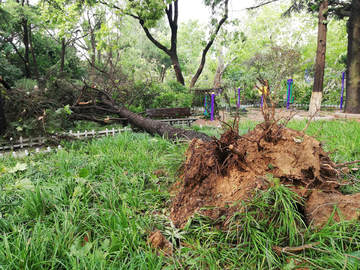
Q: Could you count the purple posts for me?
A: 5